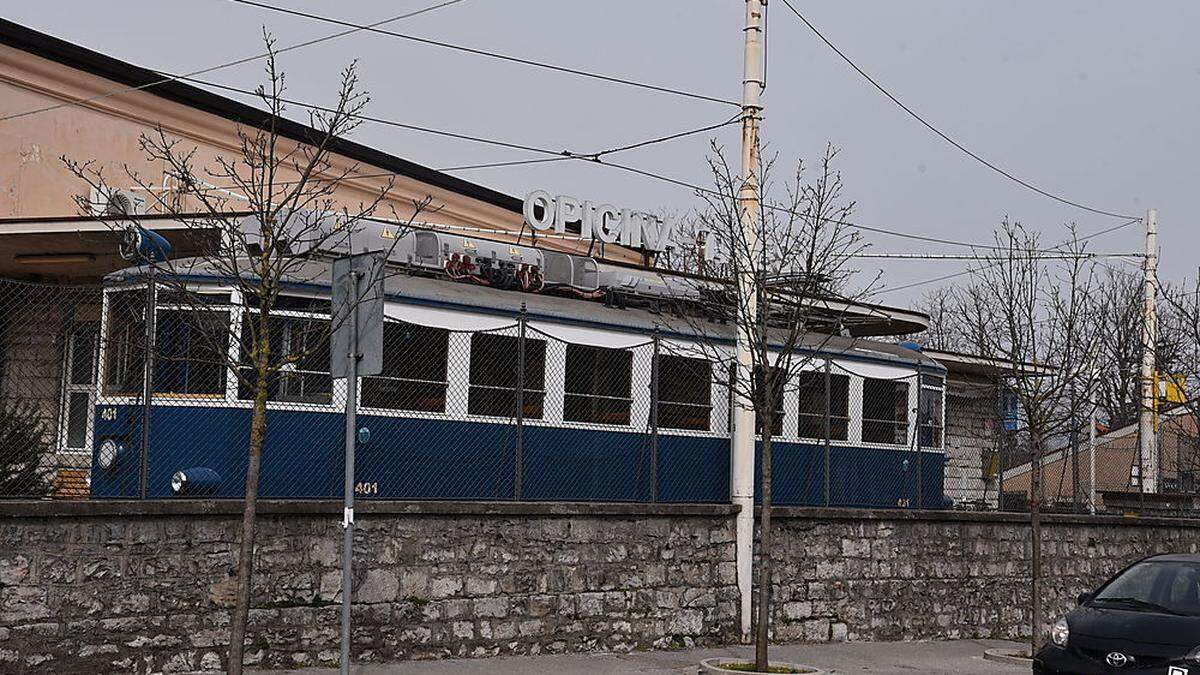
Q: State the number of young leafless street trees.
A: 3